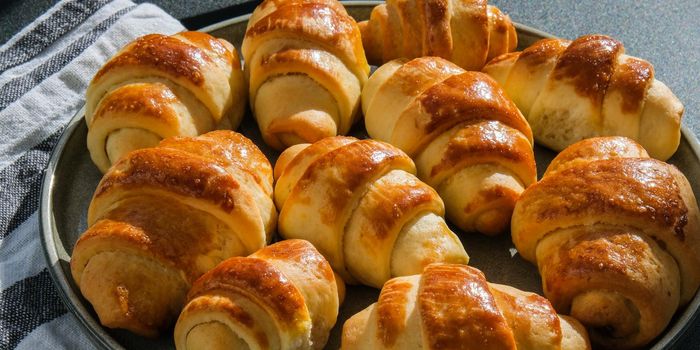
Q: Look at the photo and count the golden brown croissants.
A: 10